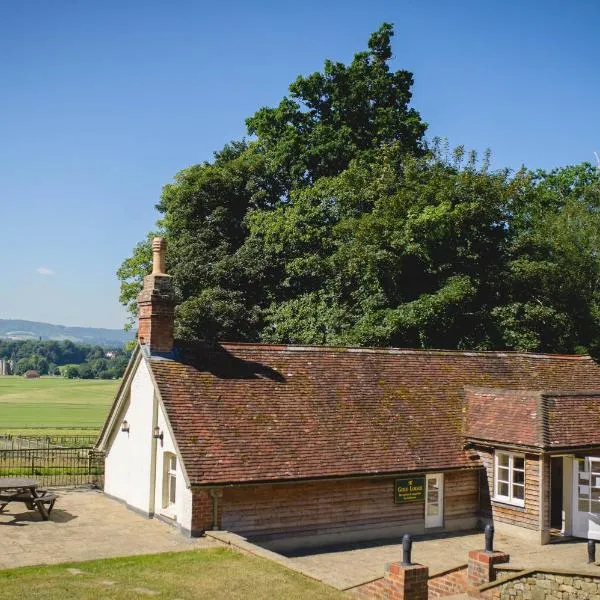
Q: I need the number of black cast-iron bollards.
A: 3